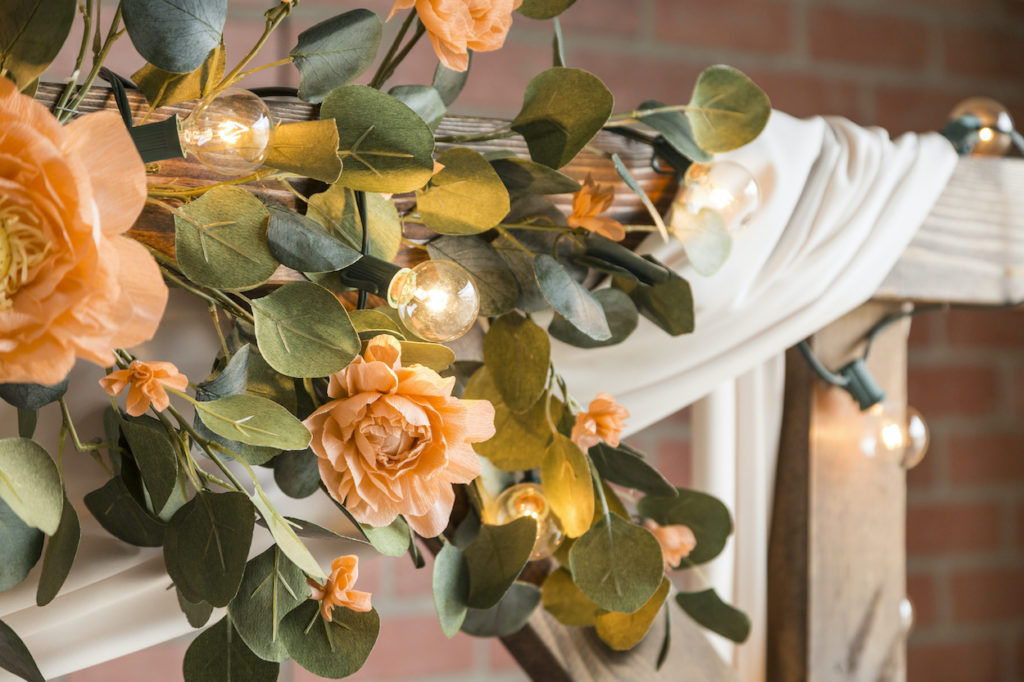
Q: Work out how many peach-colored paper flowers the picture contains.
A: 8